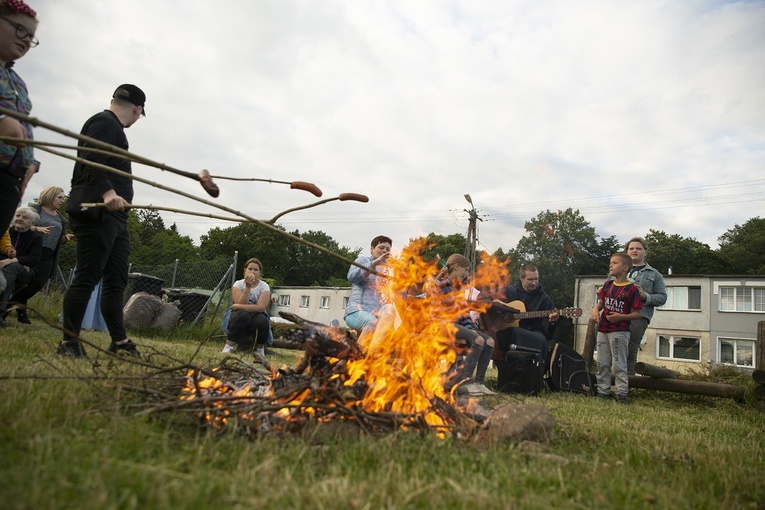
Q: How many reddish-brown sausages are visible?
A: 3